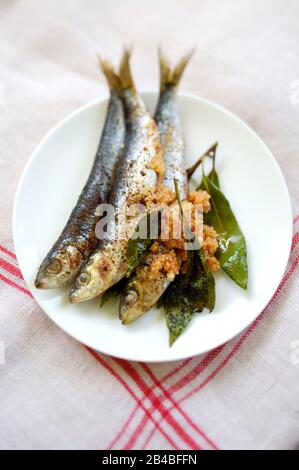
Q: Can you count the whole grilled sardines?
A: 3